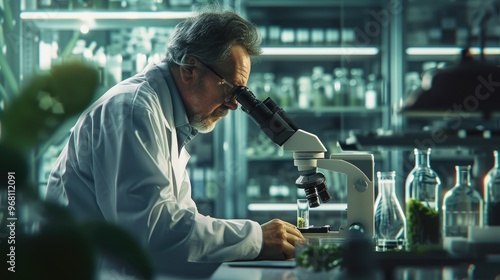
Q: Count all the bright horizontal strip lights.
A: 4